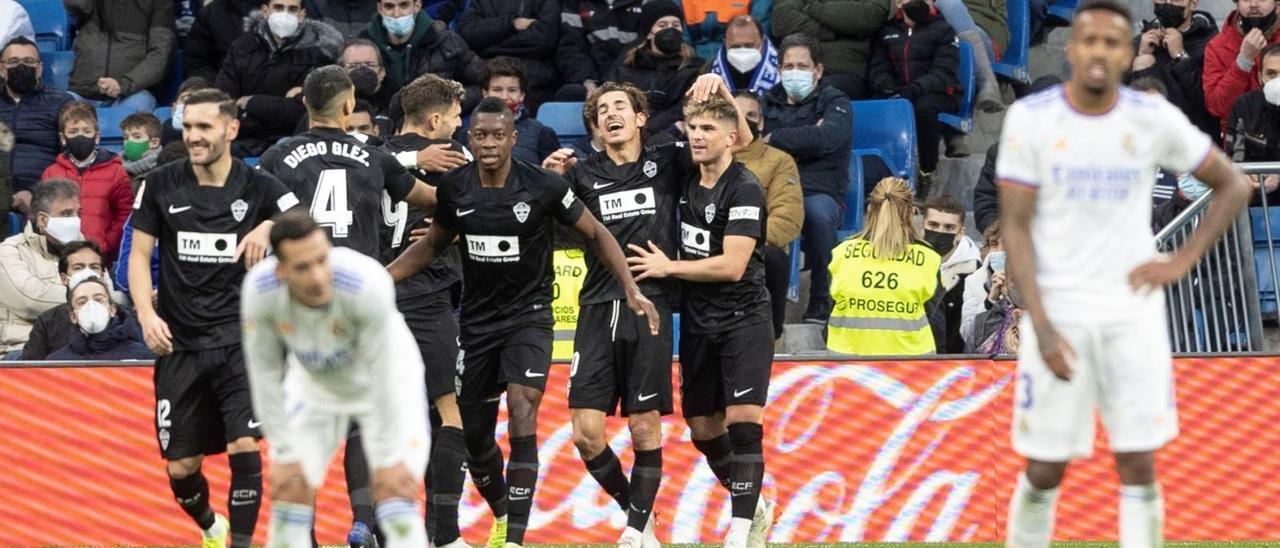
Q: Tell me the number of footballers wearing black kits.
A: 6